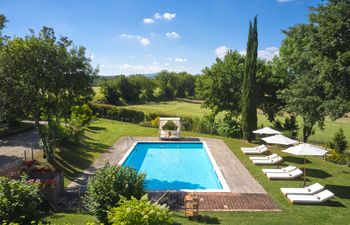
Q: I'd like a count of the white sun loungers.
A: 8